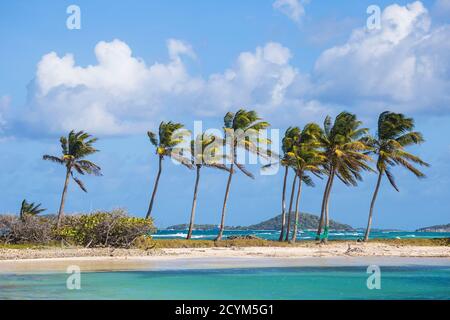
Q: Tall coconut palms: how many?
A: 10